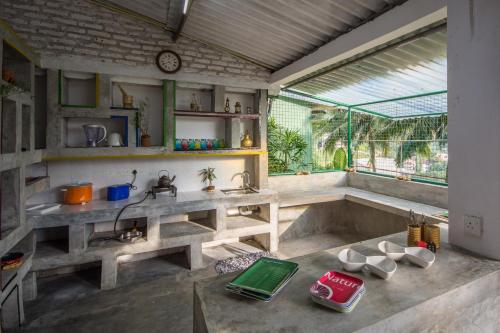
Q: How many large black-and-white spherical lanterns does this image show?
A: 0